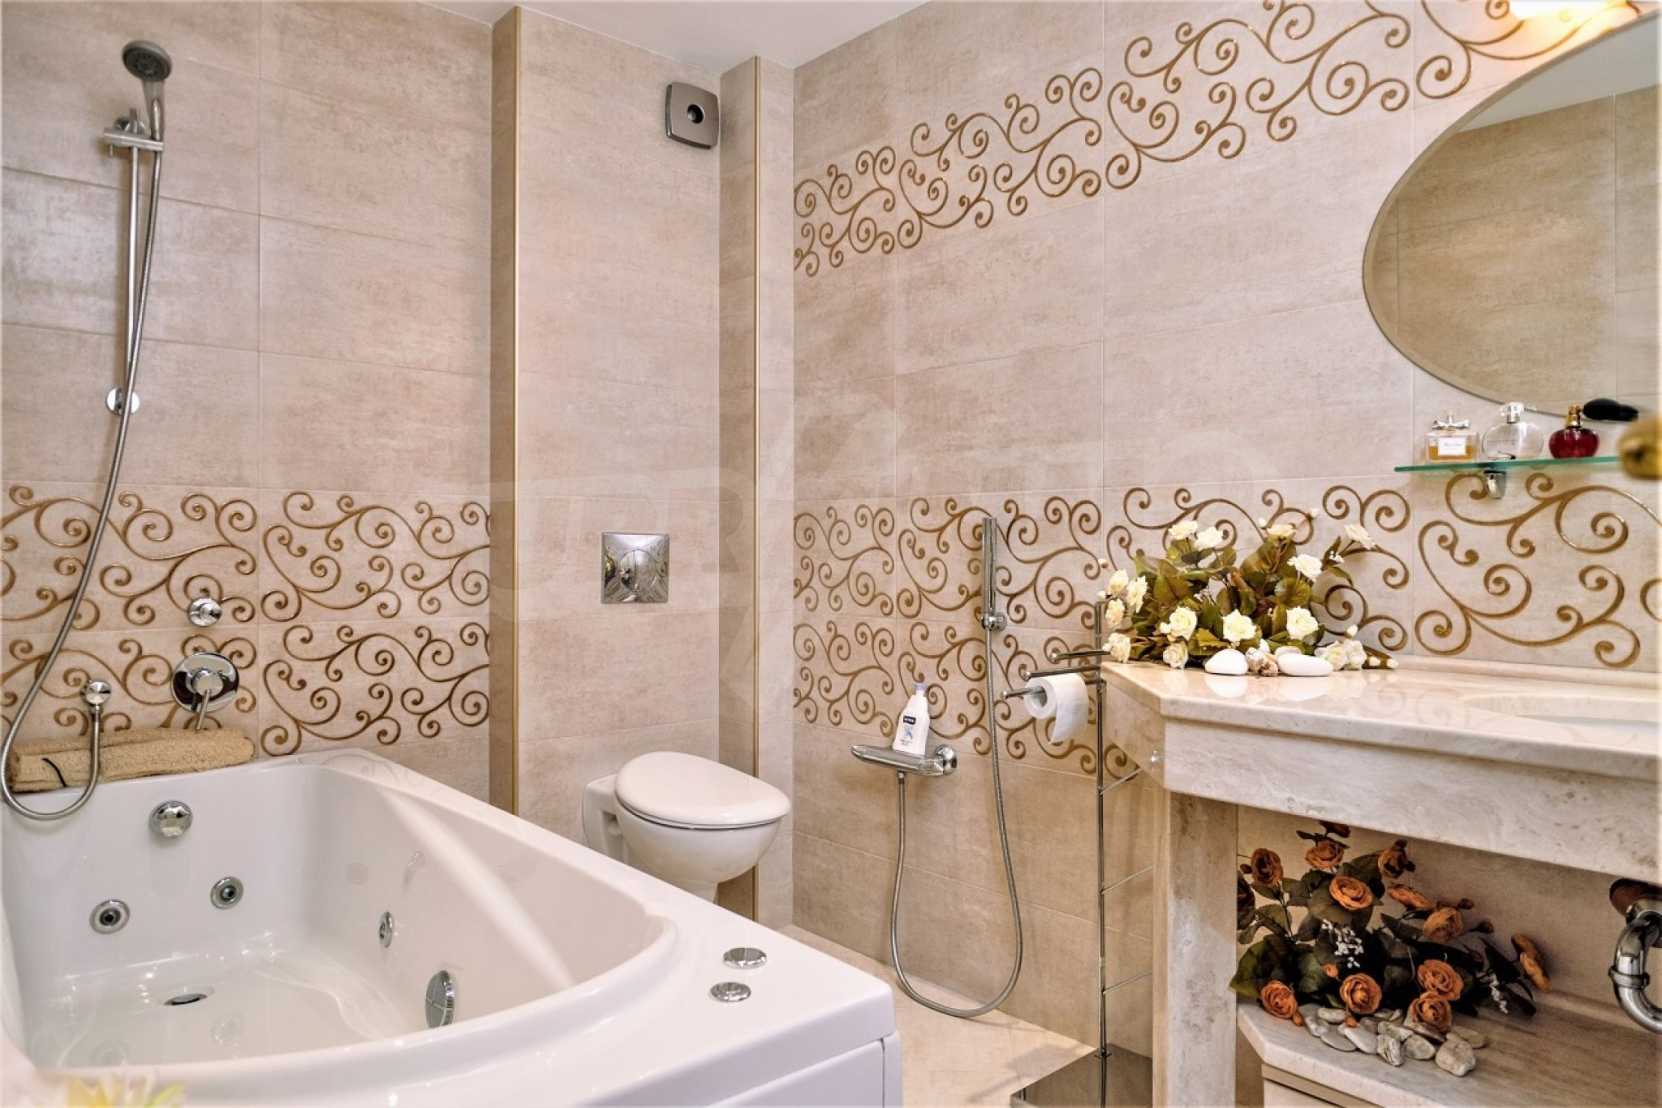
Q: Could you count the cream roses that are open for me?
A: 15